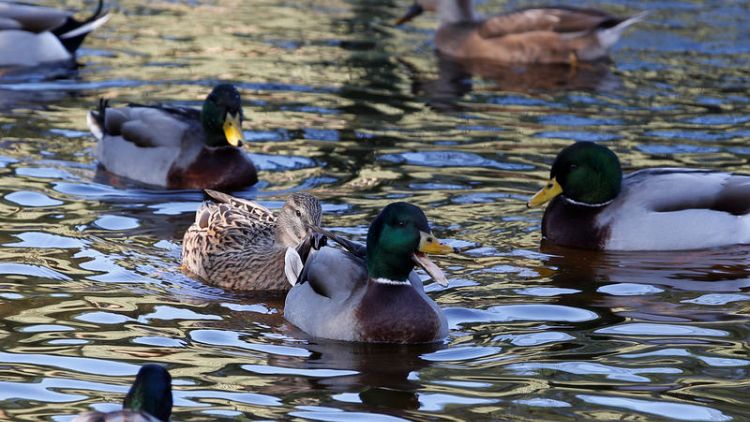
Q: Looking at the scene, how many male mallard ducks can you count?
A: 5